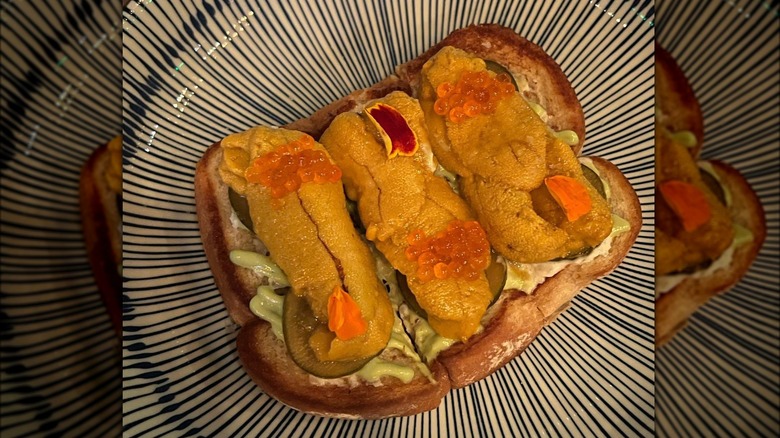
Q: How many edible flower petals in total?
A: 3